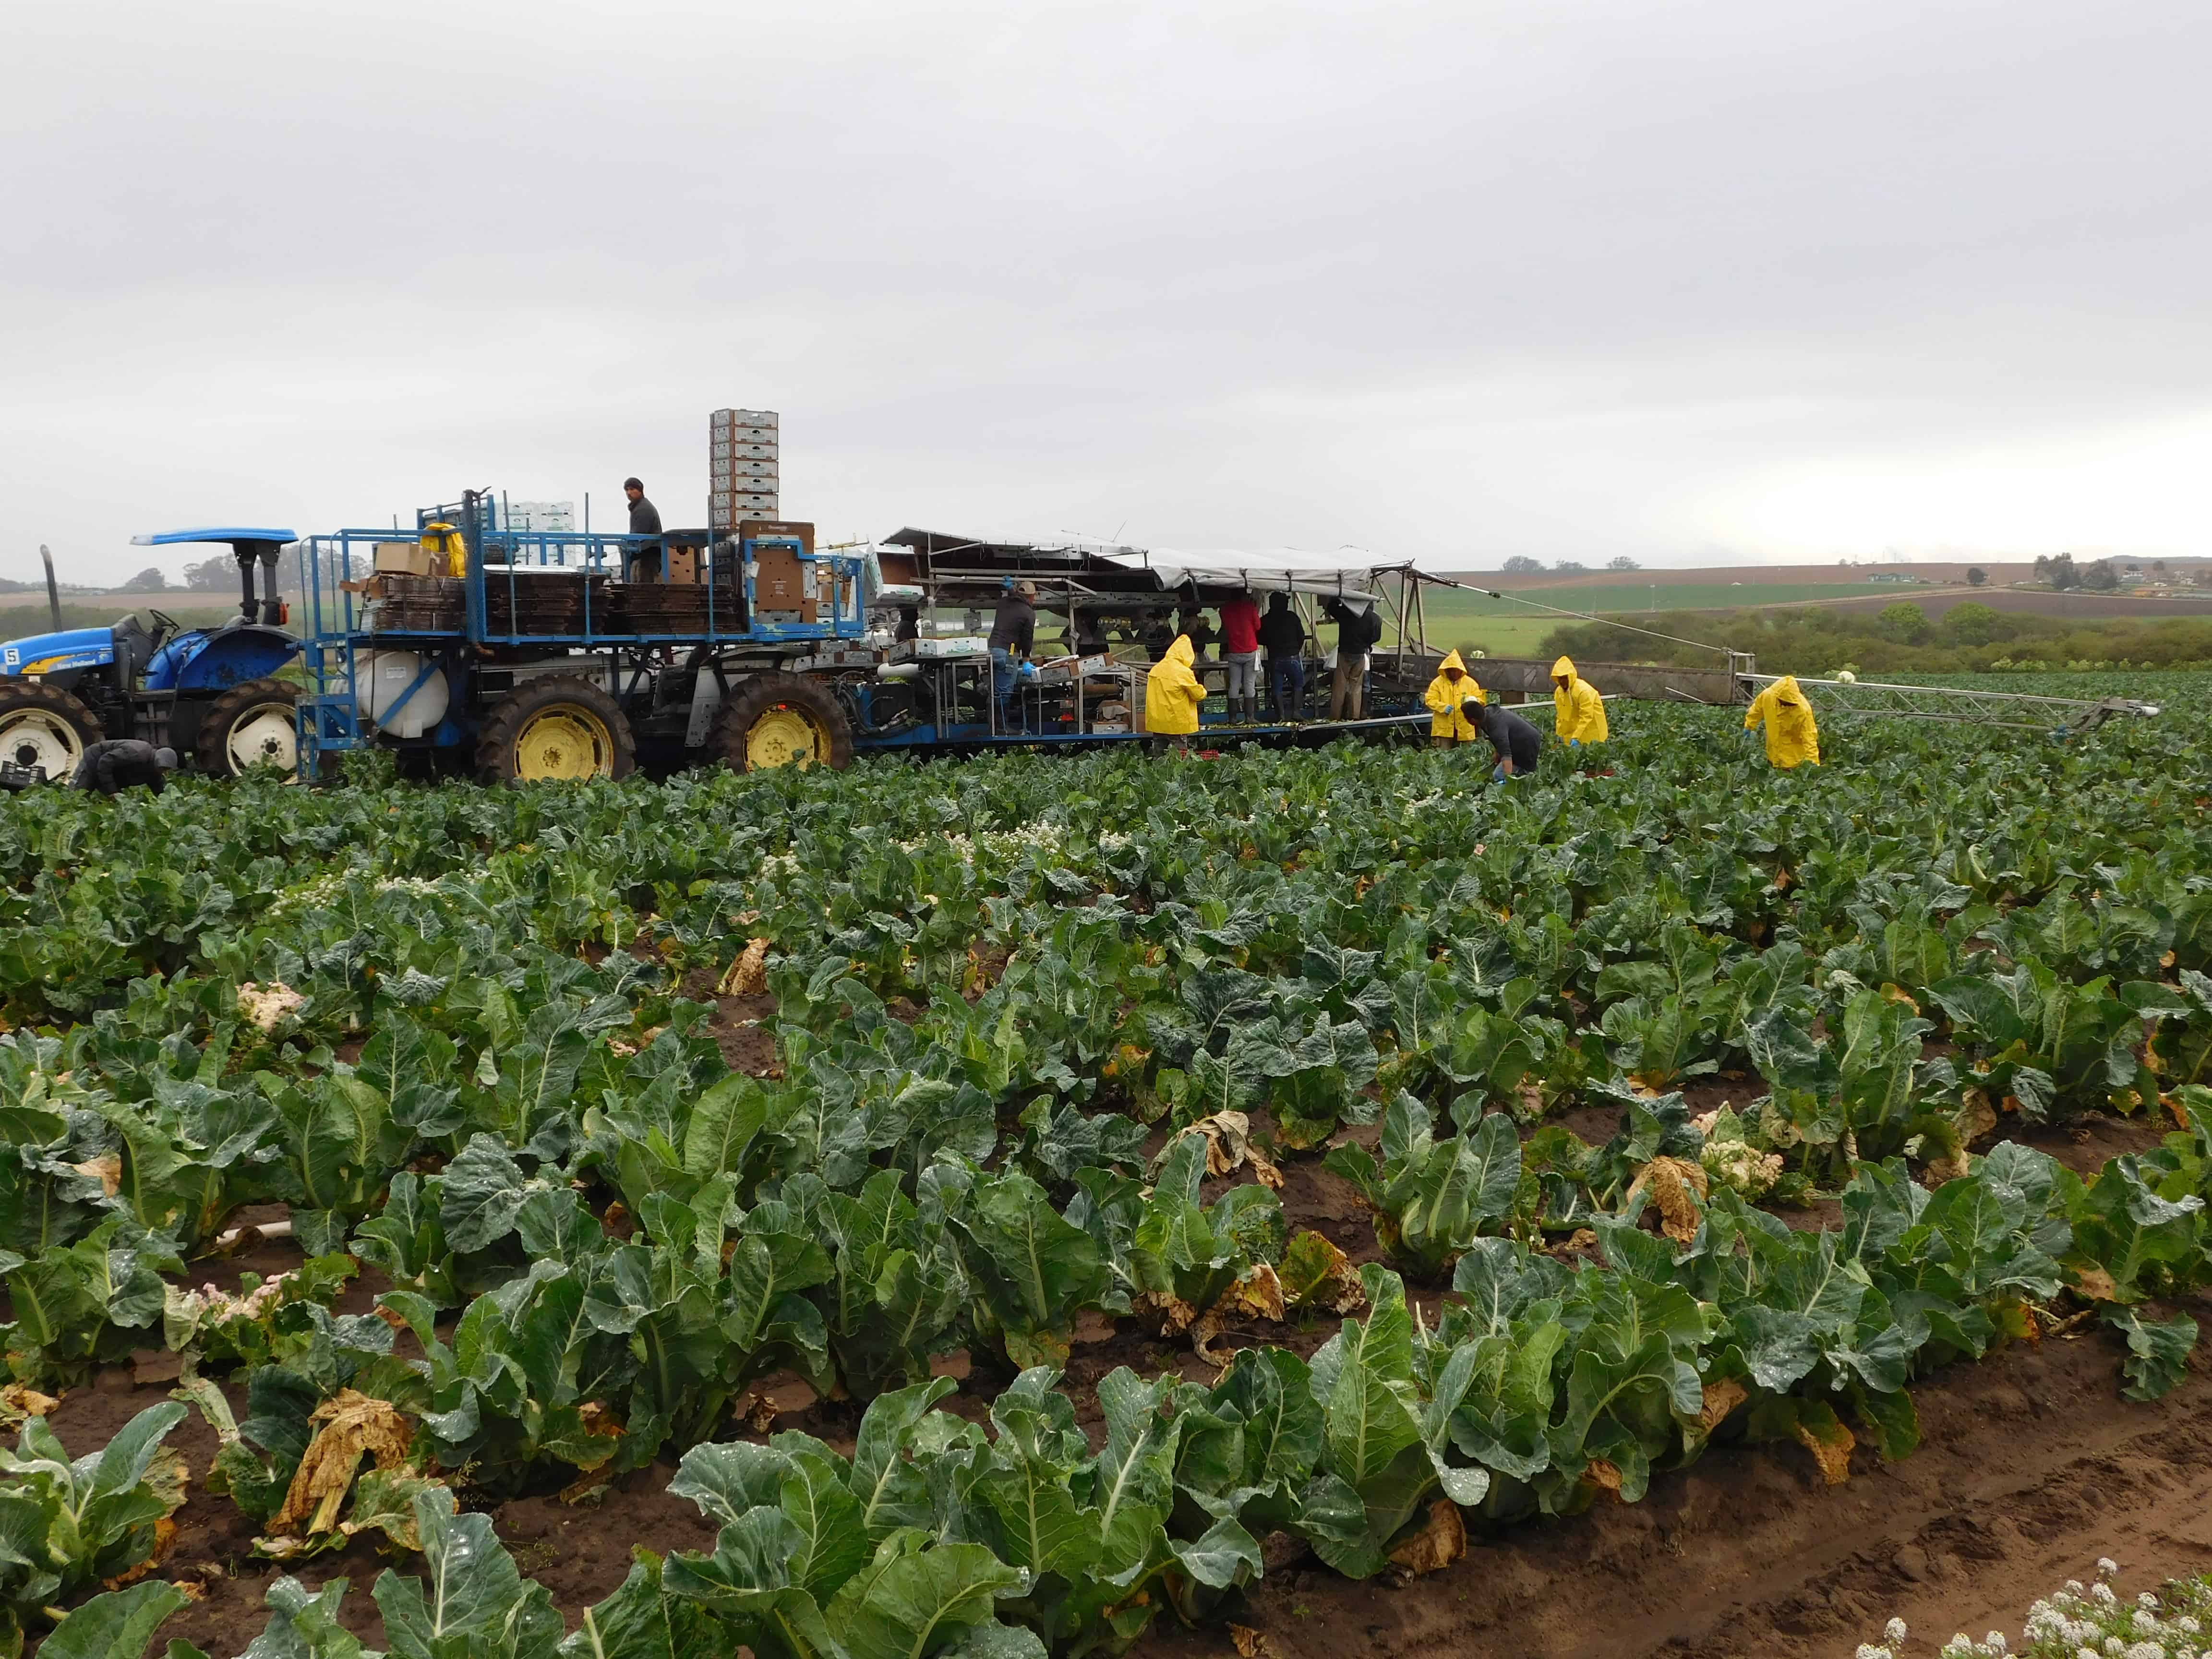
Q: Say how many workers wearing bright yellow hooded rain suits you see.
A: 4